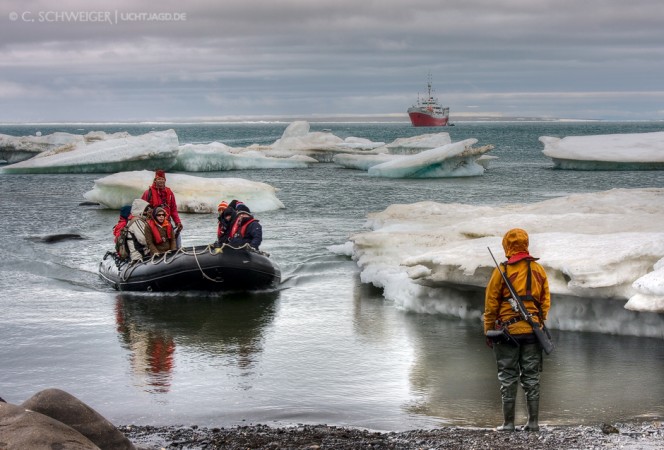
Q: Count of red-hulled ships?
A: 1